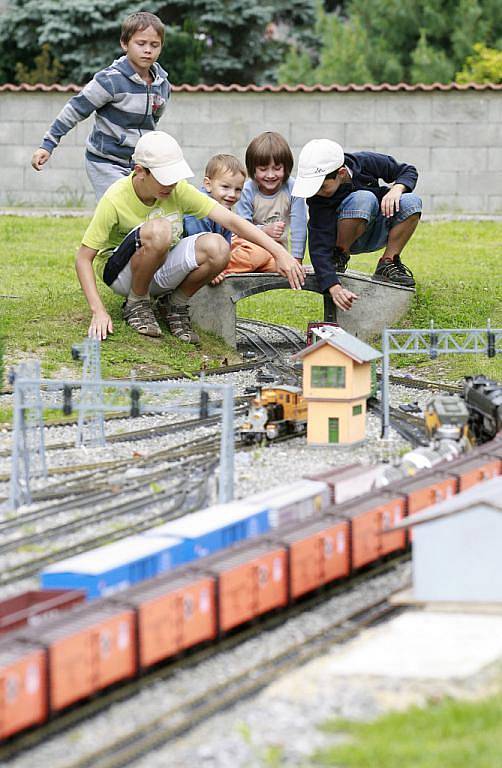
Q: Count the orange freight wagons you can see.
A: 8